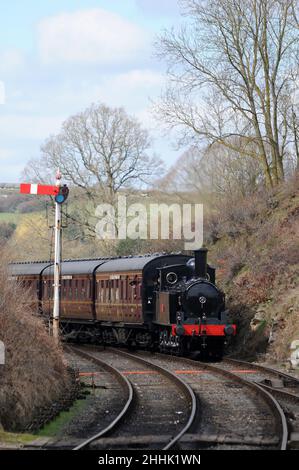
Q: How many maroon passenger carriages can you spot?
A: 3